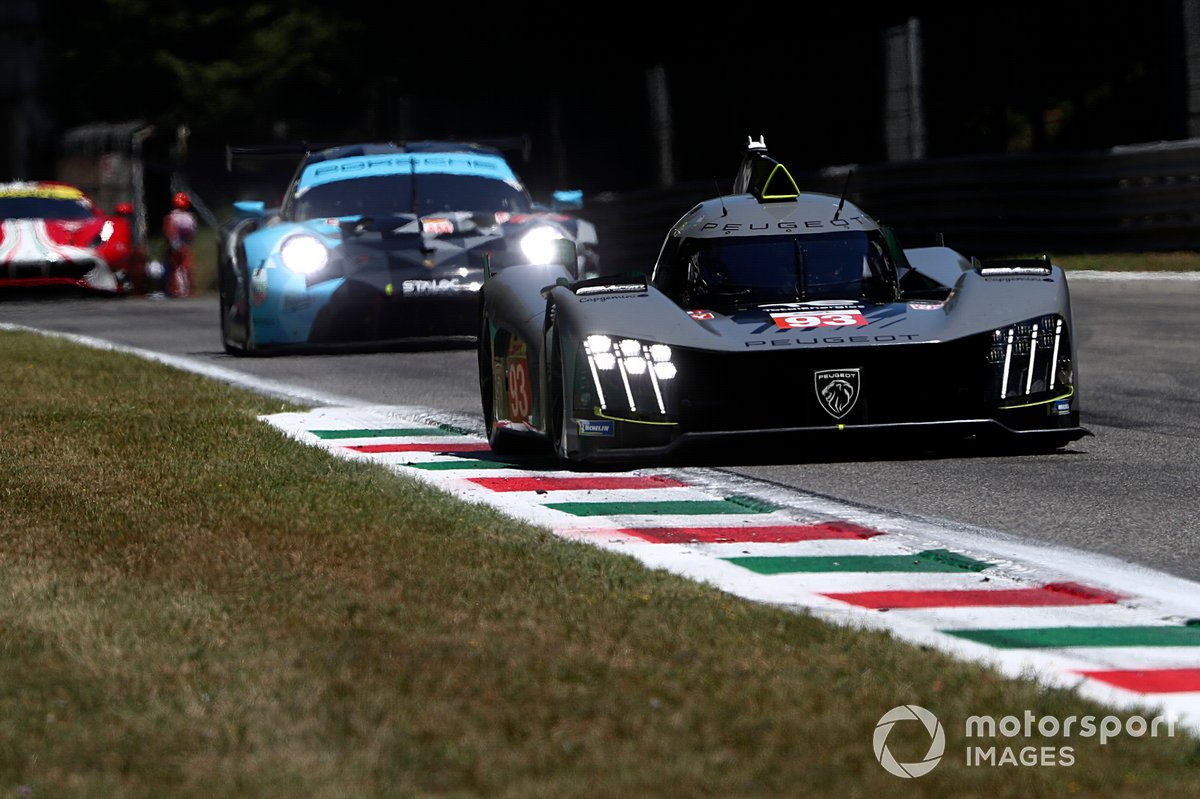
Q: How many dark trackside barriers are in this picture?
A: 1